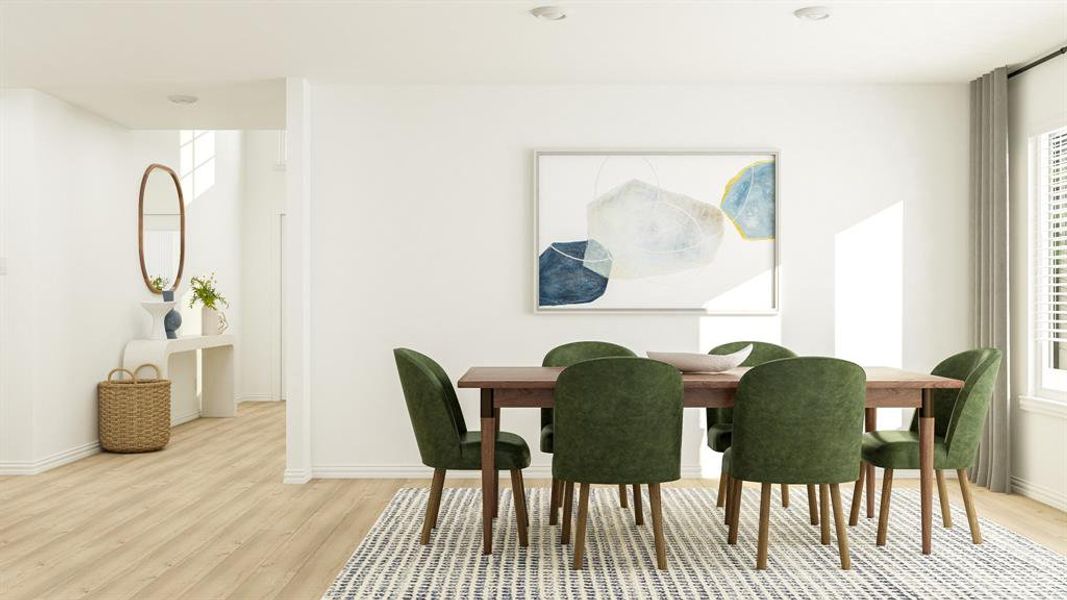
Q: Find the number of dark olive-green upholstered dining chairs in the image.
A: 6